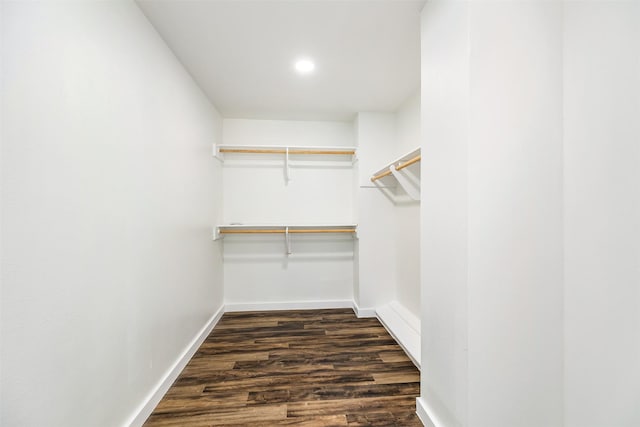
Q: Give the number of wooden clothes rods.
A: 3